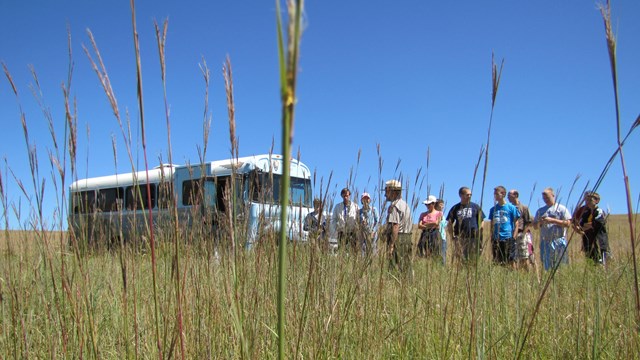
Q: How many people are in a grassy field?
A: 11